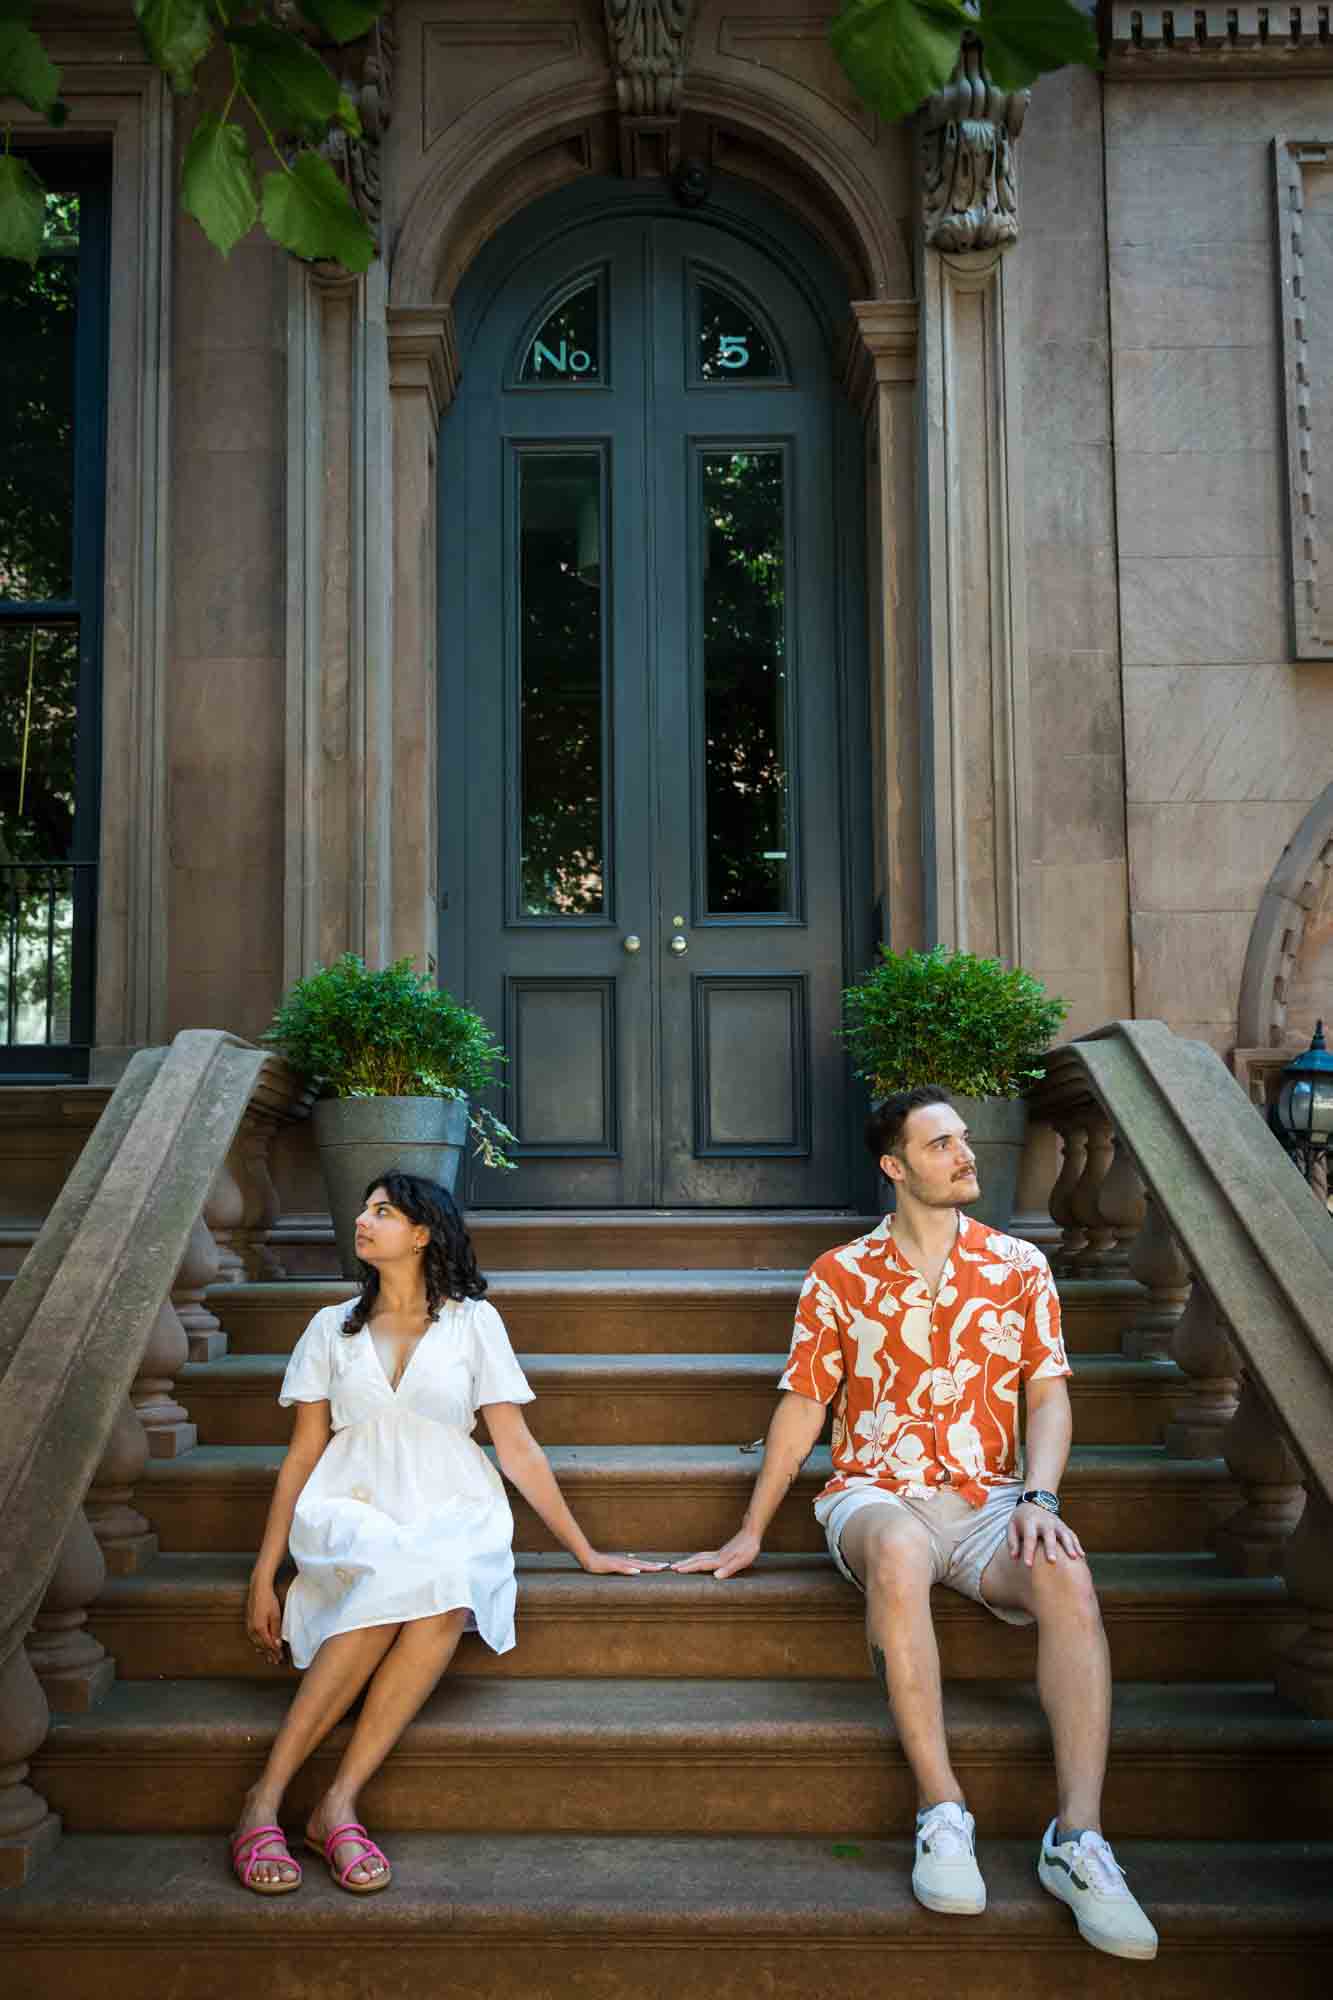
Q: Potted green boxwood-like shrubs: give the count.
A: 2